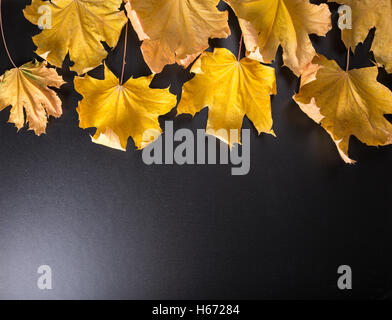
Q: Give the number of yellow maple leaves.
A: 8